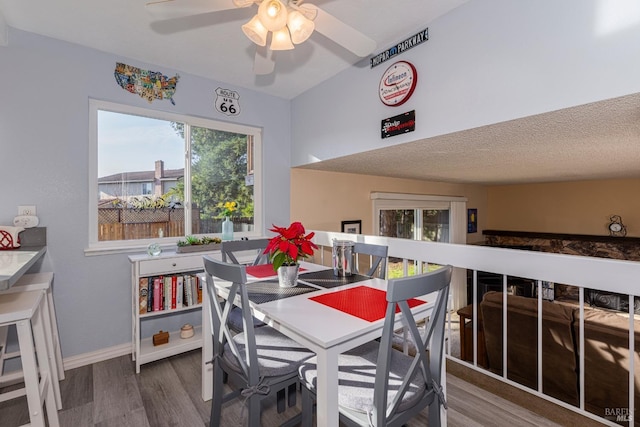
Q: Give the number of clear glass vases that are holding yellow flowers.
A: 1